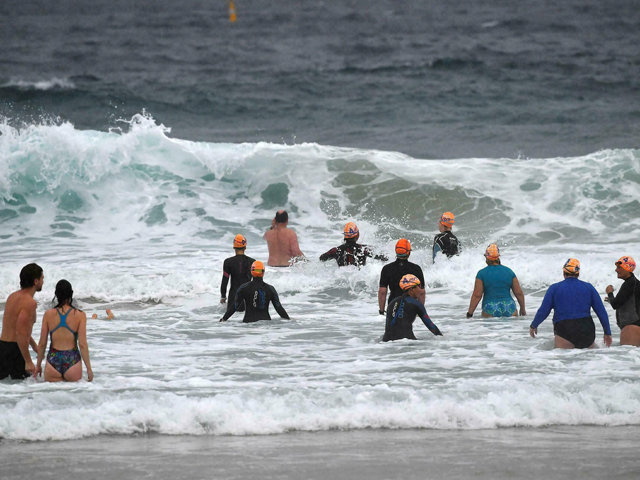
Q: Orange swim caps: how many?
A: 9